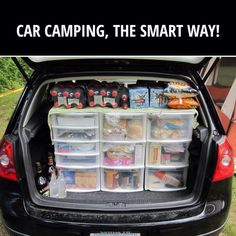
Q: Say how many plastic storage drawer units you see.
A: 3